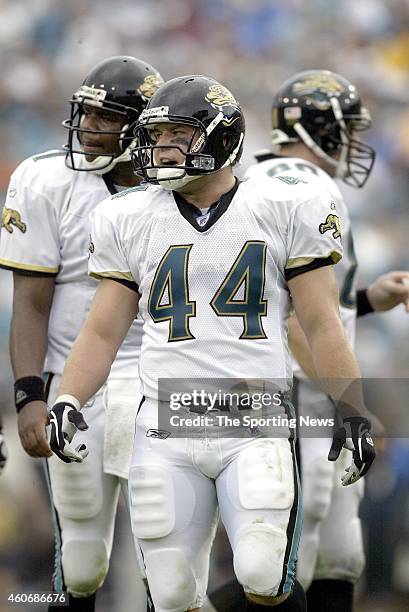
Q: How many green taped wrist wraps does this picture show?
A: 0